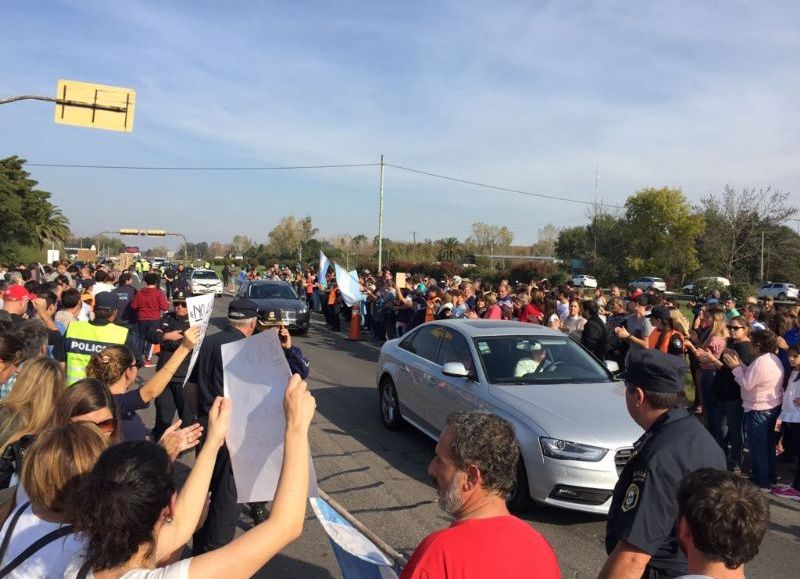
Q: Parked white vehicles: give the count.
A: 4